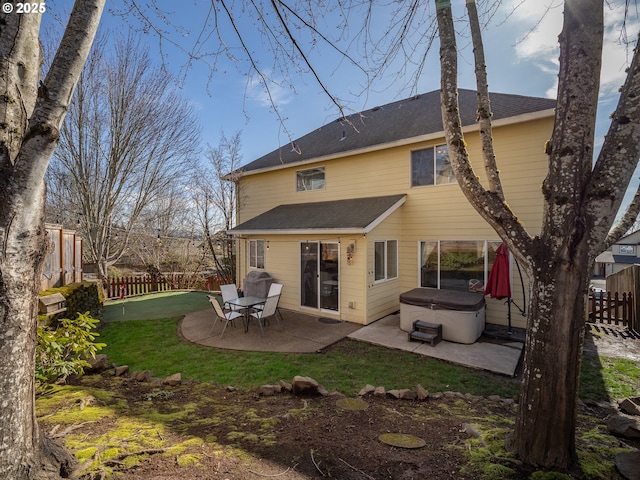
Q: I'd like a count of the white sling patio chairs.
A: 4